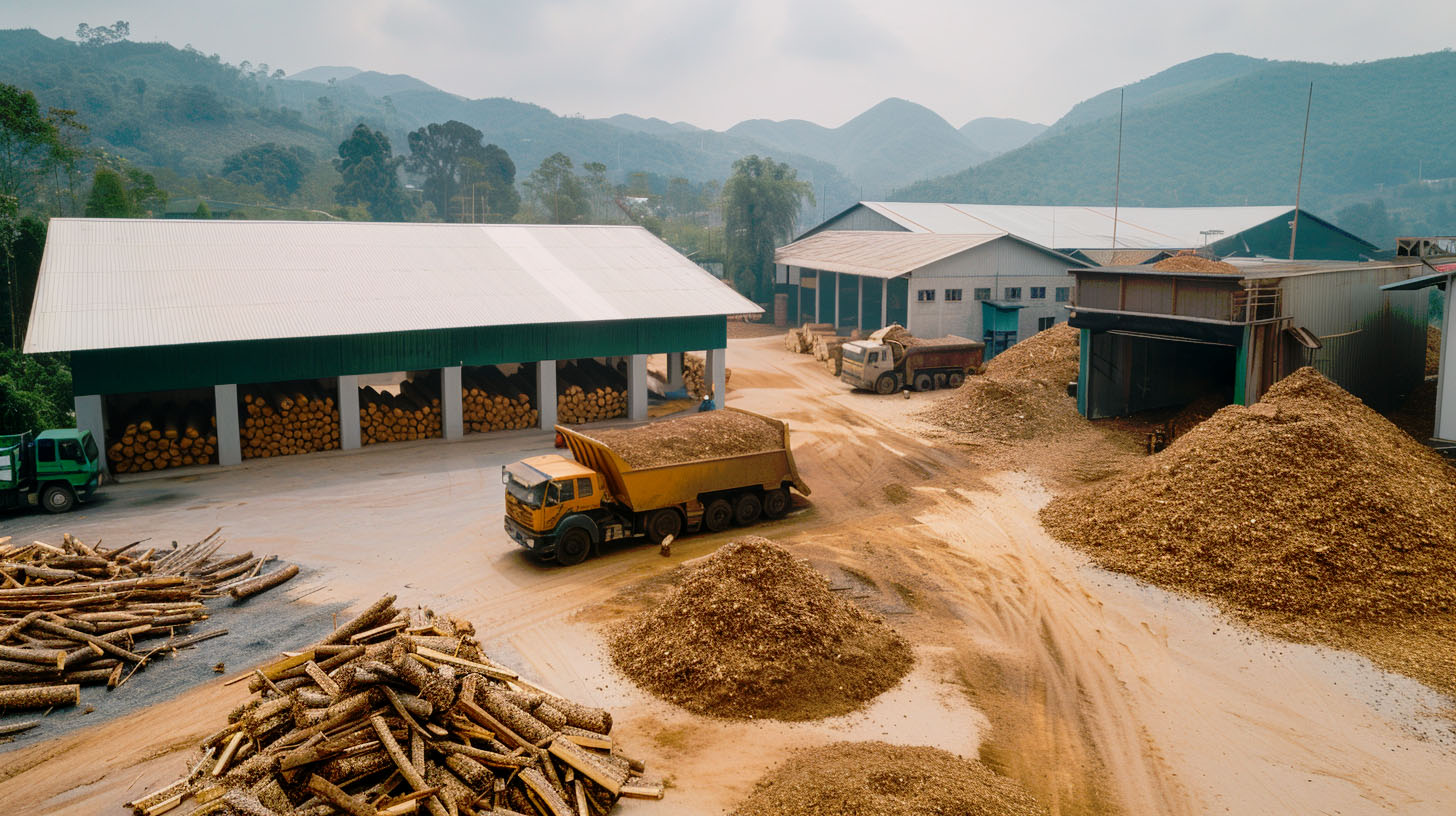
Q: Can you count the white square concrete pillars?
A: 7